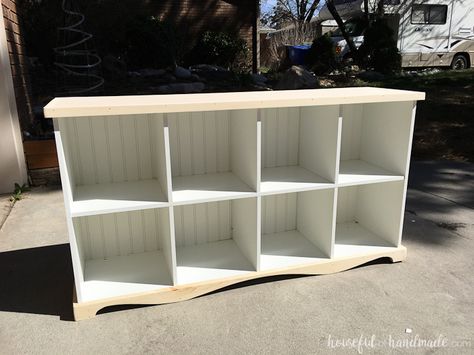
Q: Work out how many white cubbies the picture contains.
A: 8